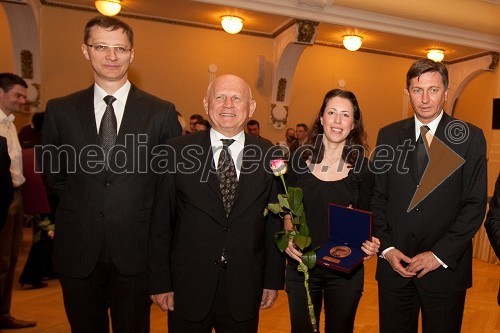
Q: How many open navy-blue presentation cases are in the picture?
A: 1